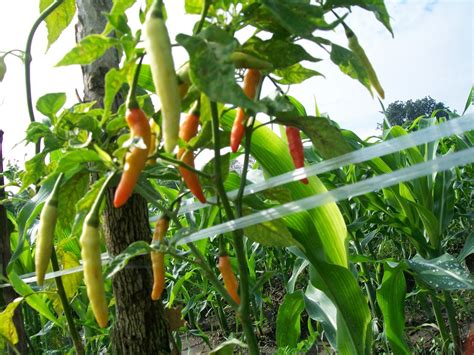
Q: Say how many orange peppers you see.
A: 5